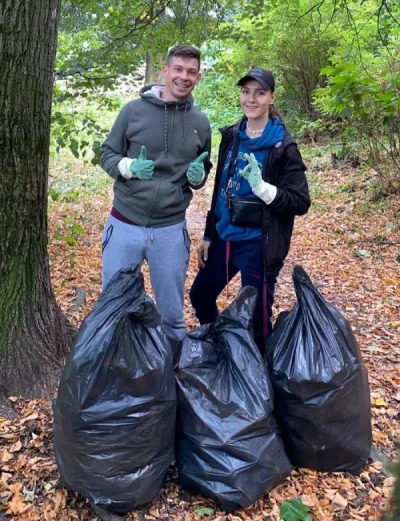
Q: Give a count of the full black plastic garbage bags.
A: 3